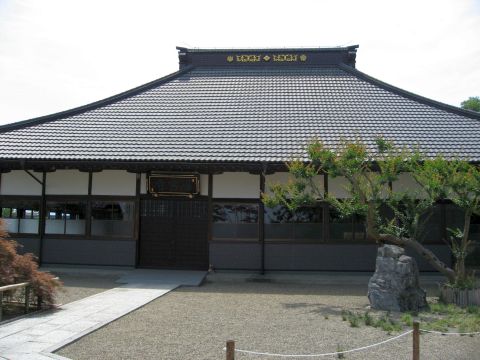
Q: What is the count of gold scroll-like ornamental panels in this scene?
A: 2